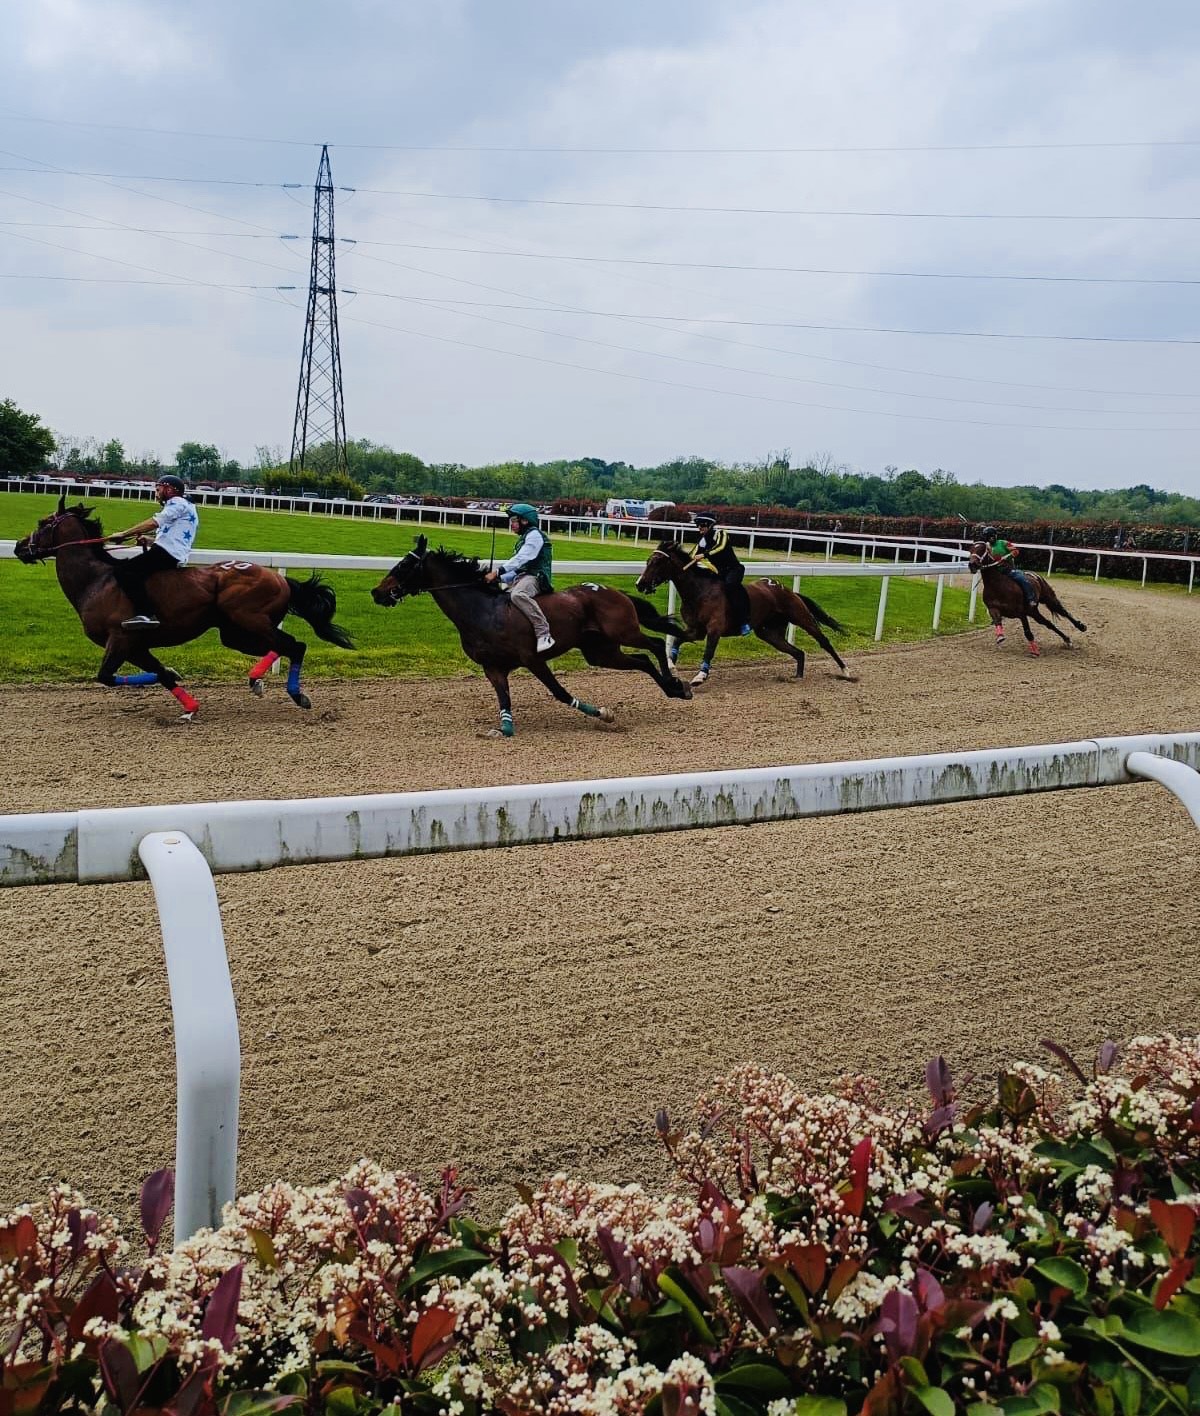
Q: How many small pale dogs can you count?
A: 0